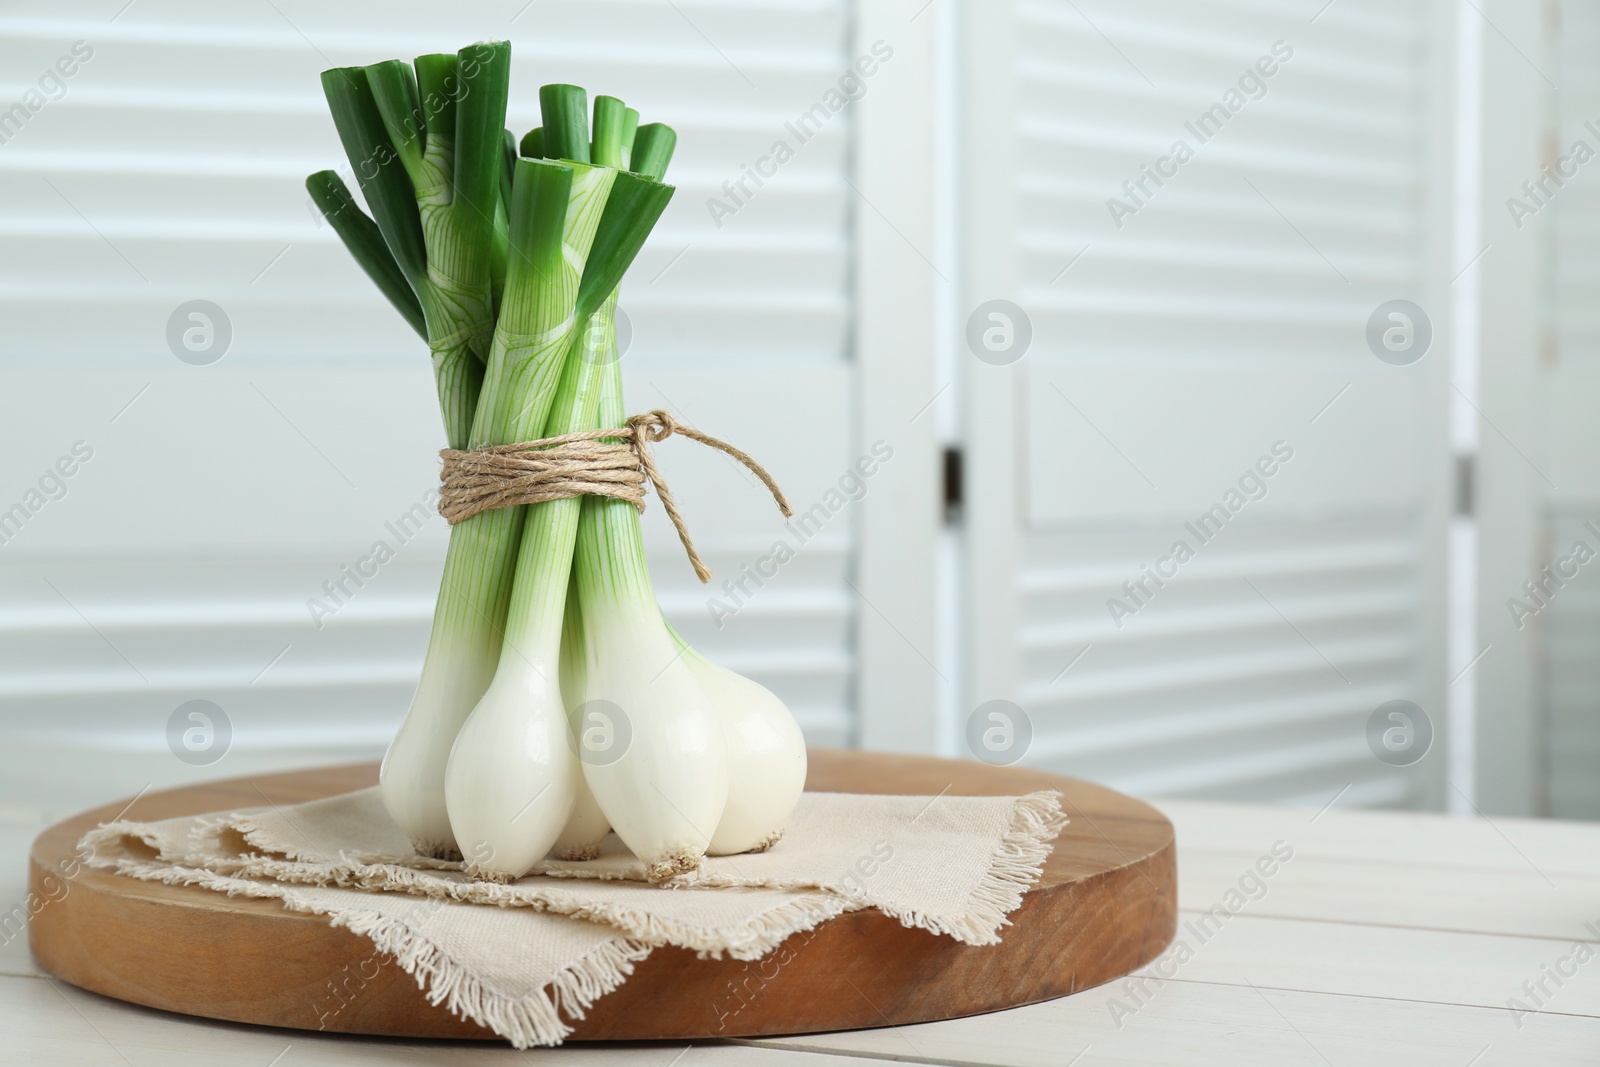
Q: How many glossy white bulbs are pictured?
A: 5